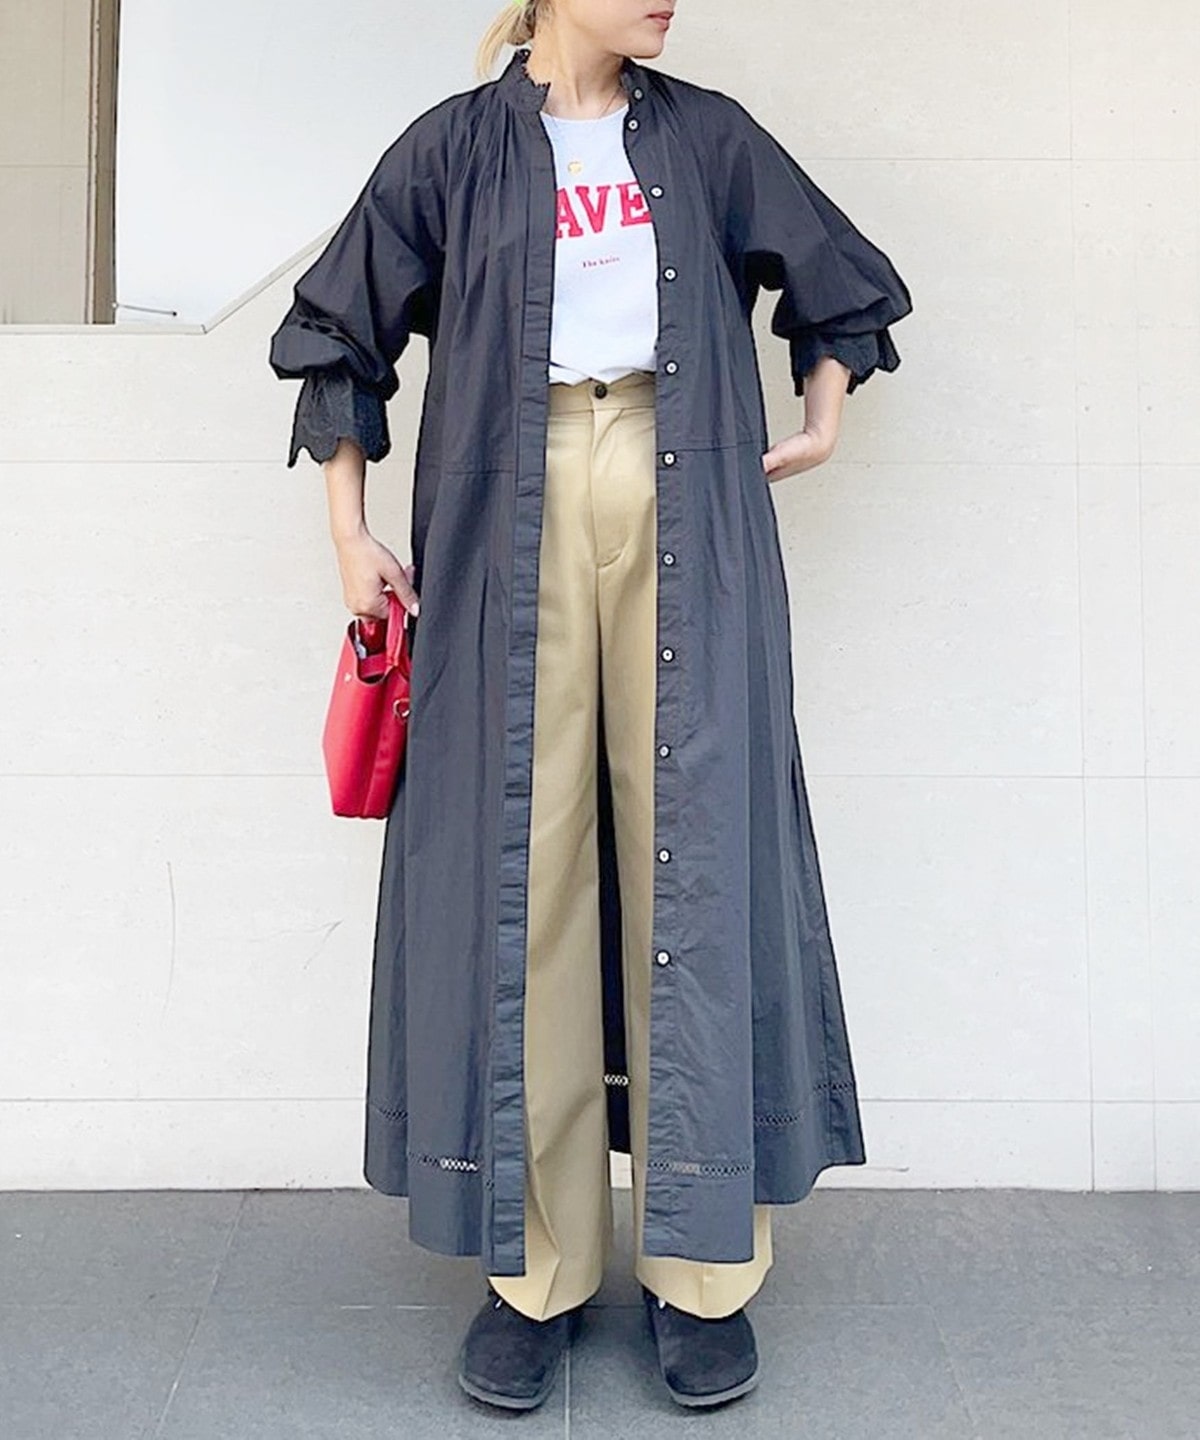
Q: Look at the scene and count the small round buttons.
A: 12